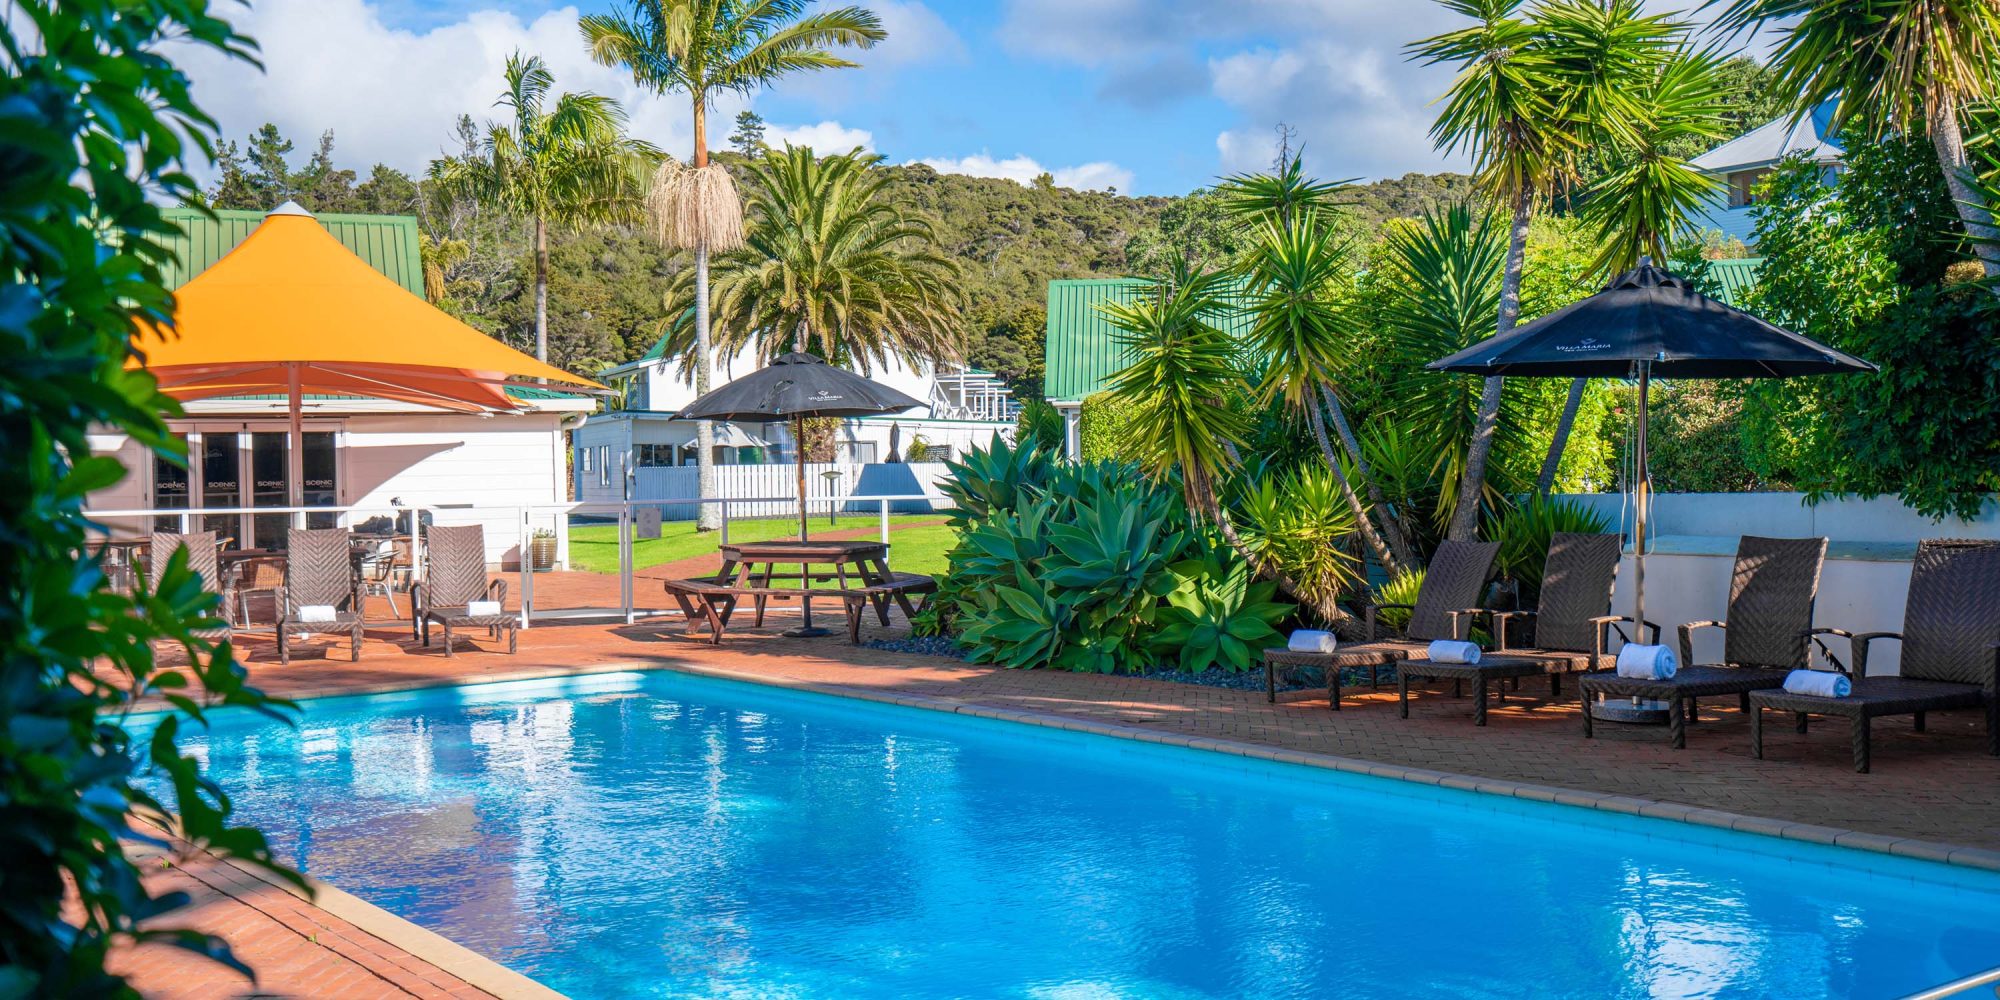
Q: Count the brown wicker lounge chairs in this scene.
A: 7